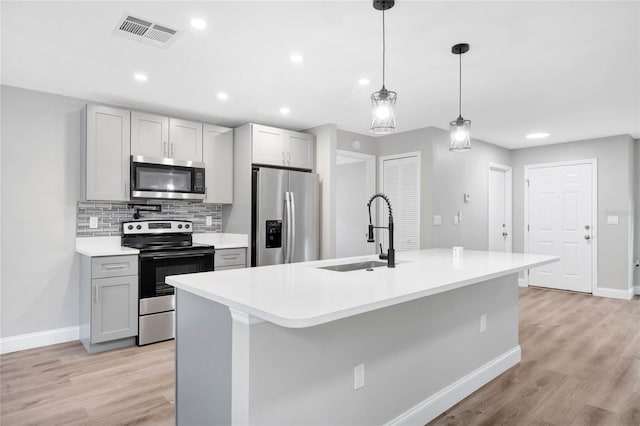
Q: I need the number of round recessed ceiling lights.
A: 7